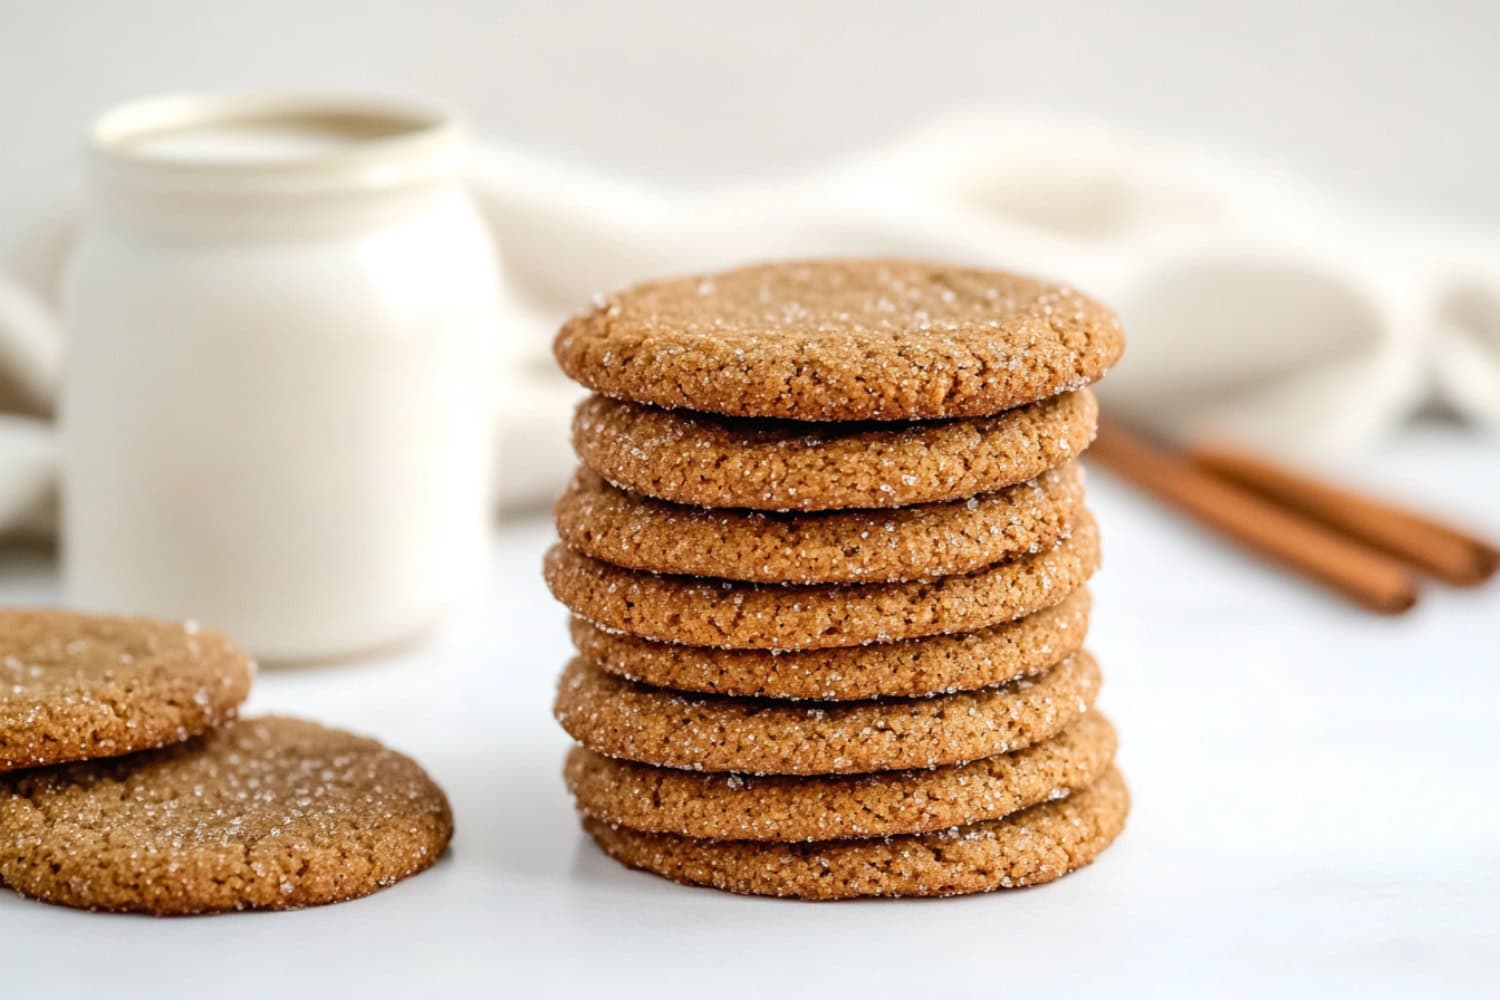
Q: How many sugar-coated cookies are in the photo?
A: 10